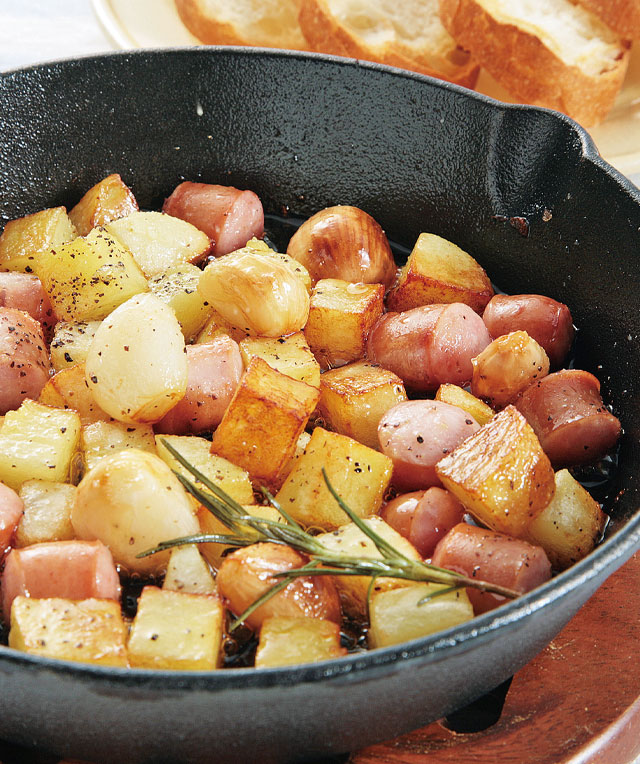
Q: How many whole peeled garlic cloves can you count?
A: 6